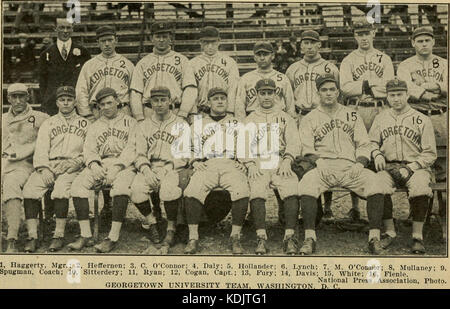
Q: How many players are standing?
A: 7